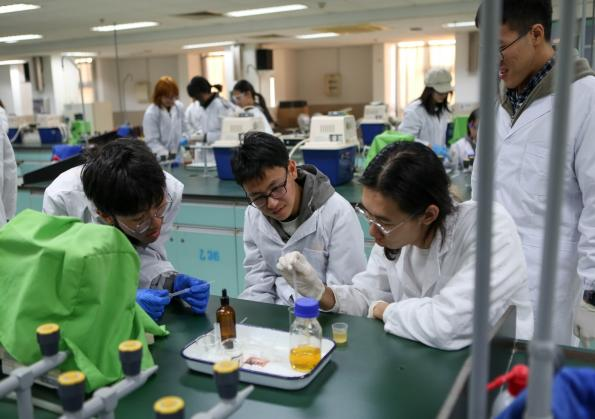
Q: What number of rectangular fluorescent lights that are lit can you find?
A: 9